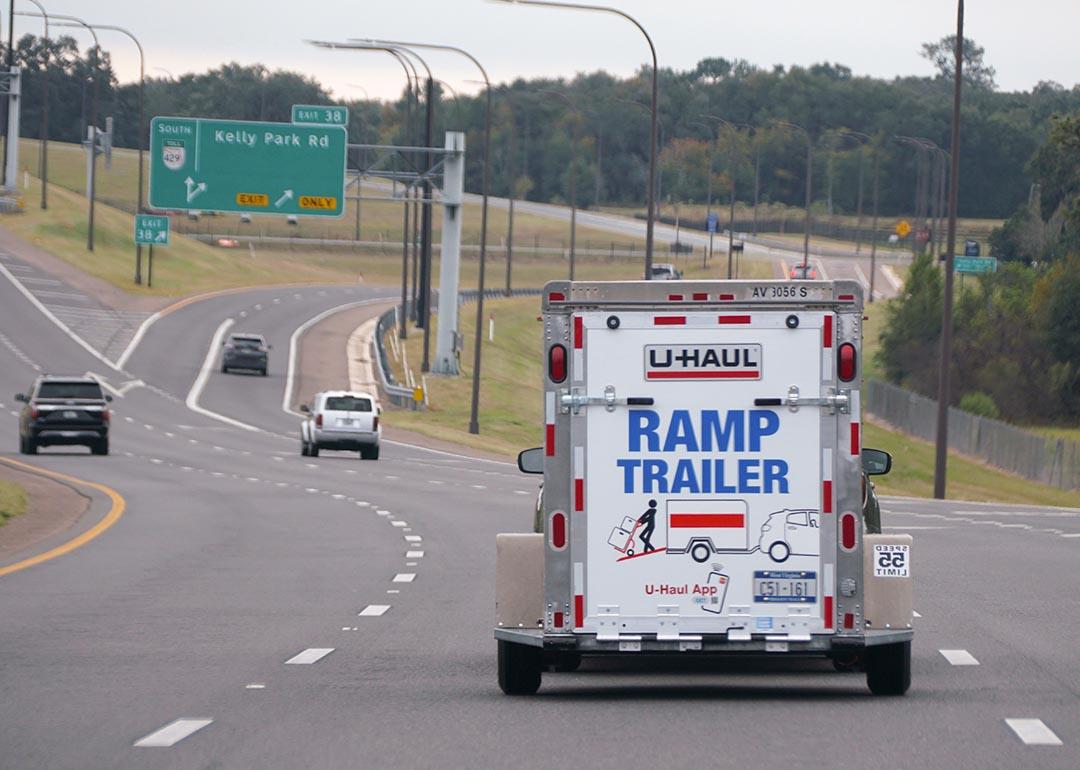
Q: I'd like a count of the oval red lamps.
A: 4